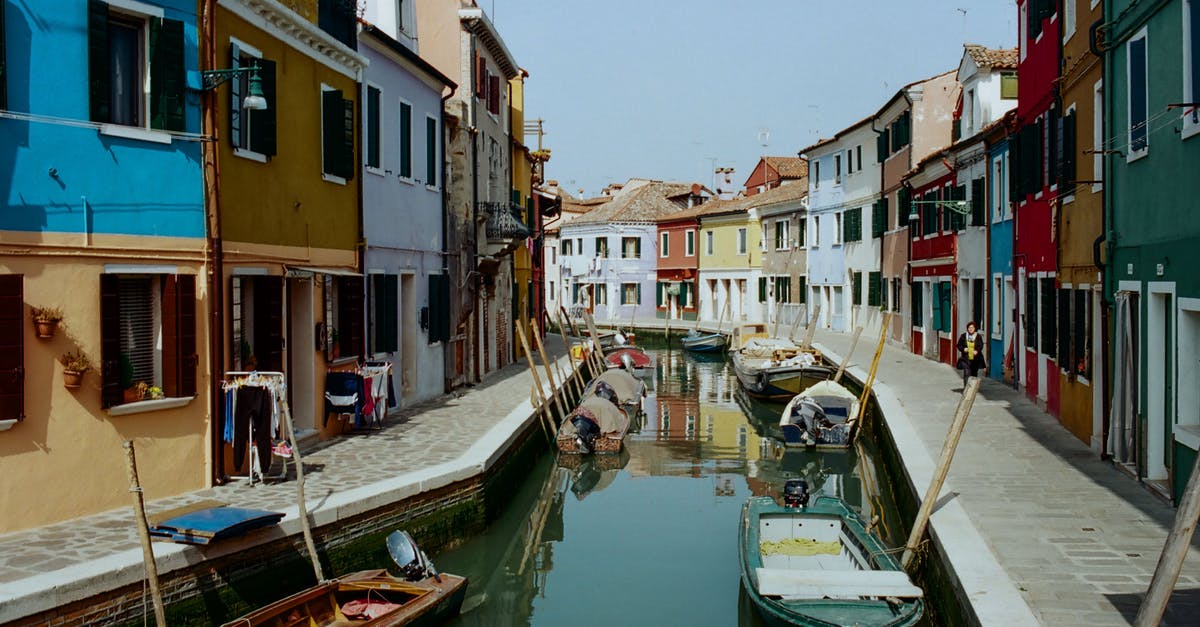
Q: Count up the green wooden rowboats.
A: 1